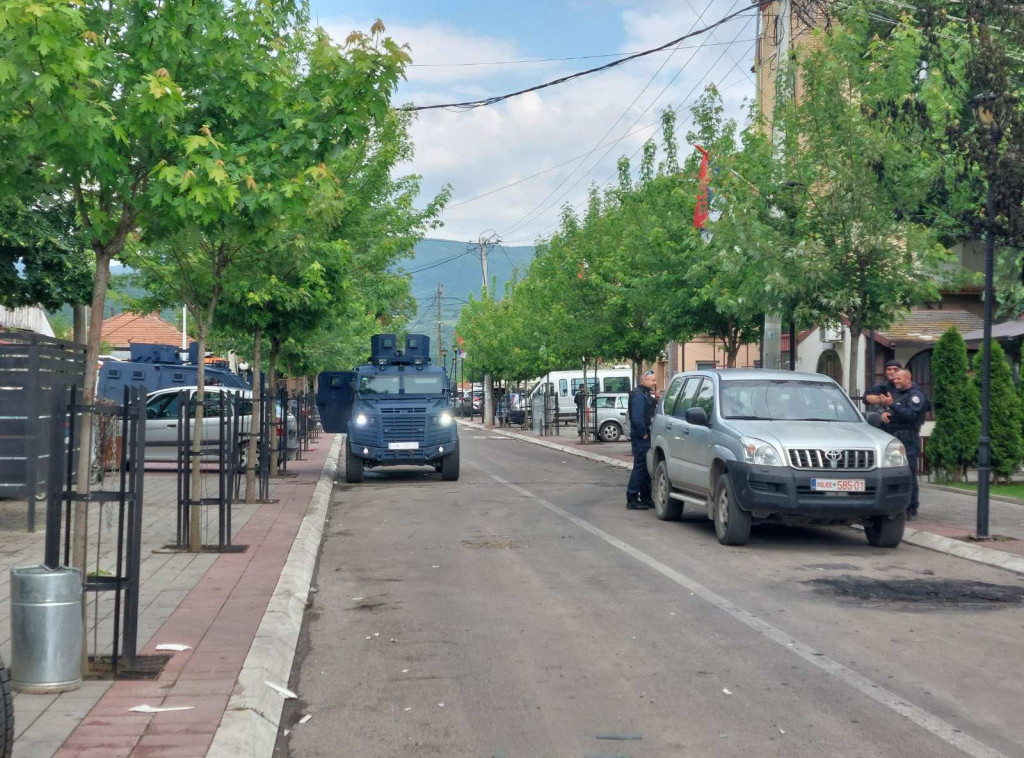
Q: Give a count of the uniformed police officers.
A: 3